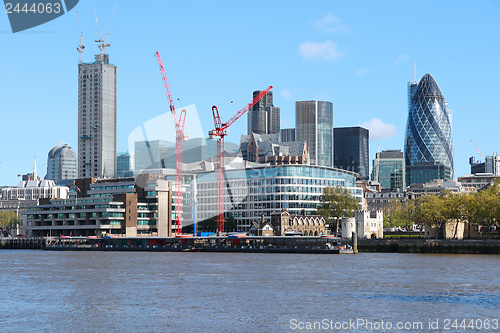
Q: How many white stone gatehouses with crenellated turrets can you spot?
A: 1